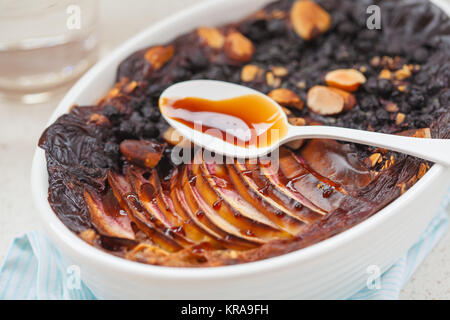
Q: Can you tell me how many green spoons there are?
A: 0